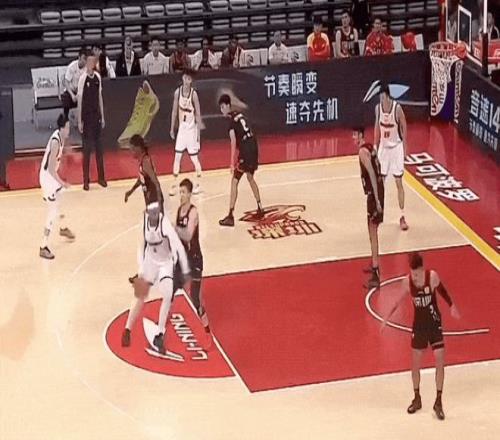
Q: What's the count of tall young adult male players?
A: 9